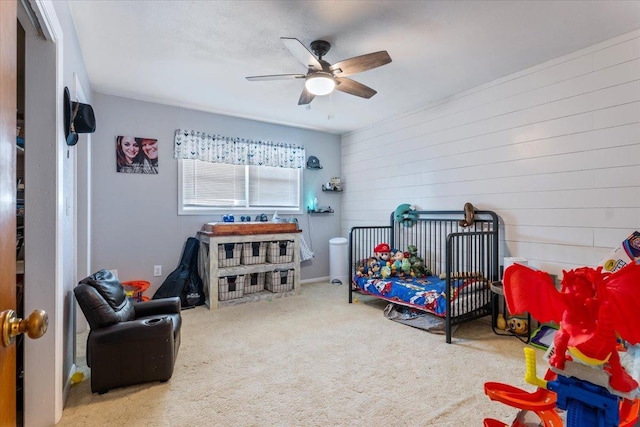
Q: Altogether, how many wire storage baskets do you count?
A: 6